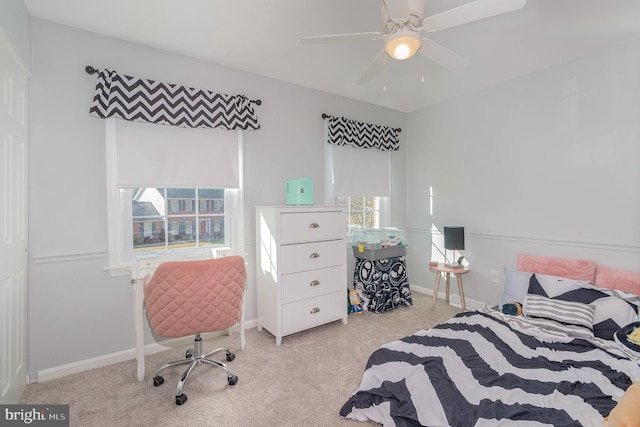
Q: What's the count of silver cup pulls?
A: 4